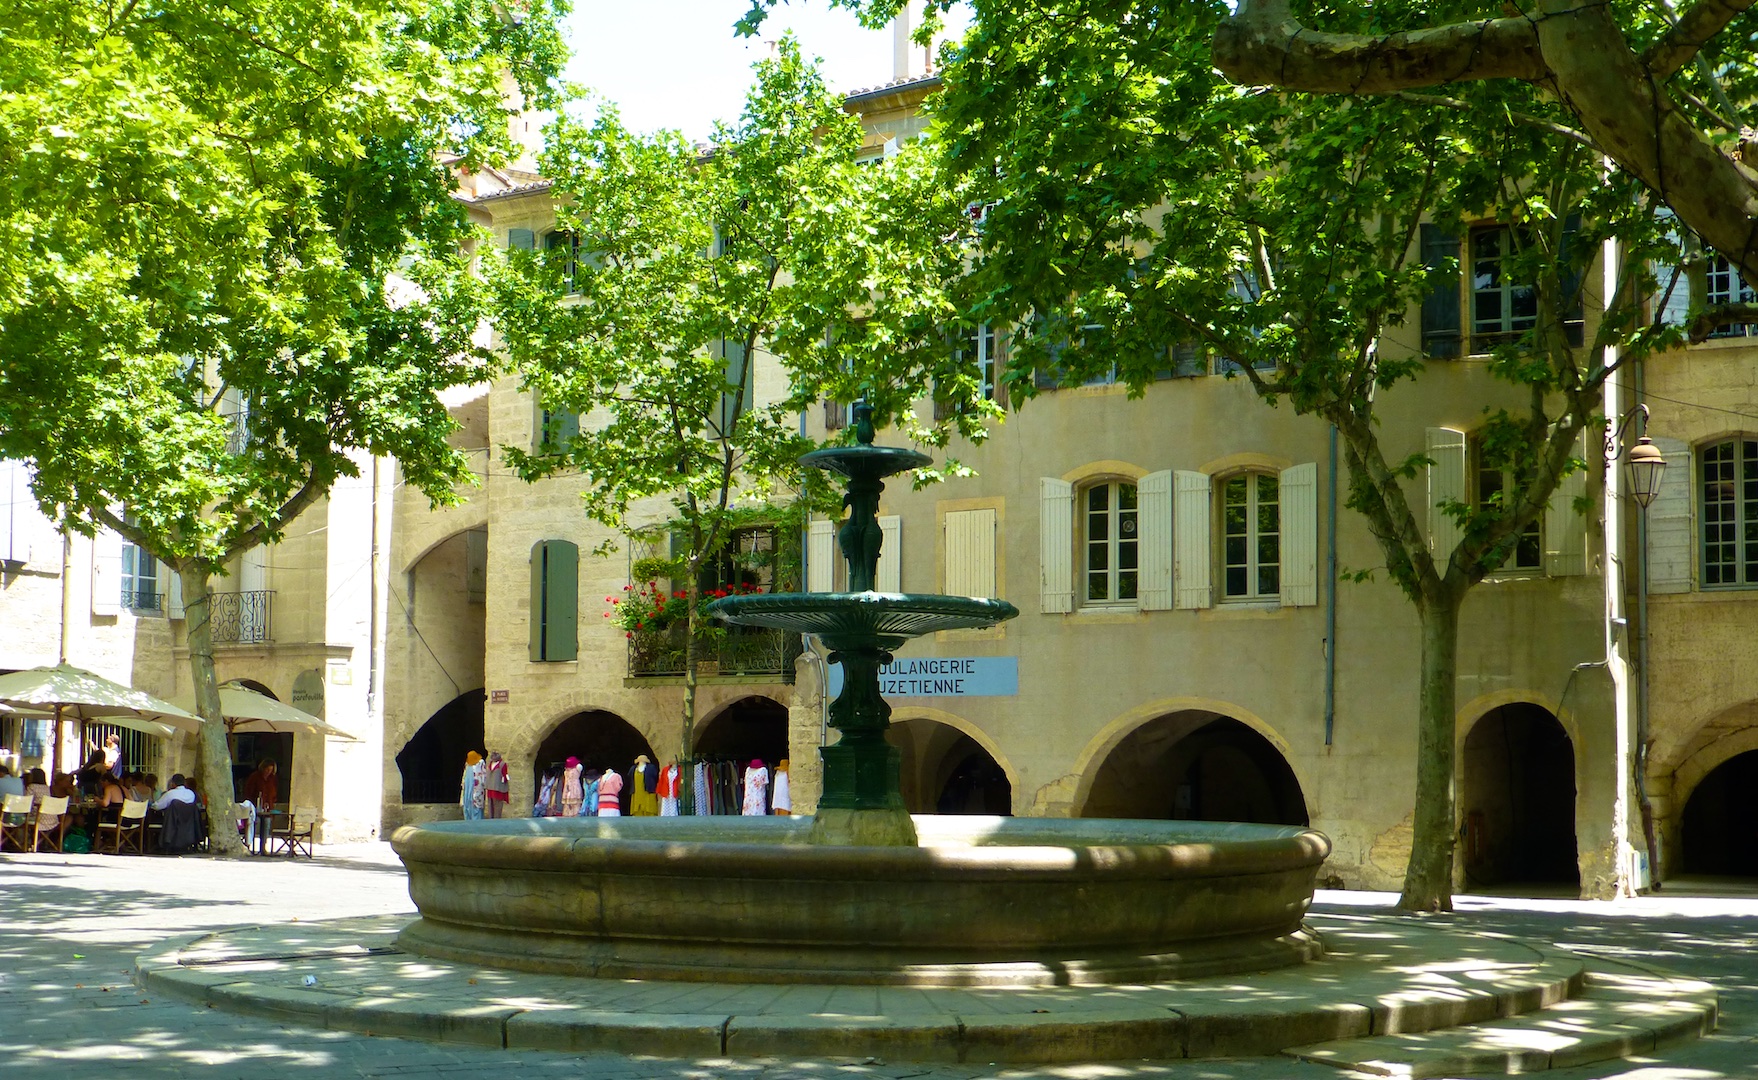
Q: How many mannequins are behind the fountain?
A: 9